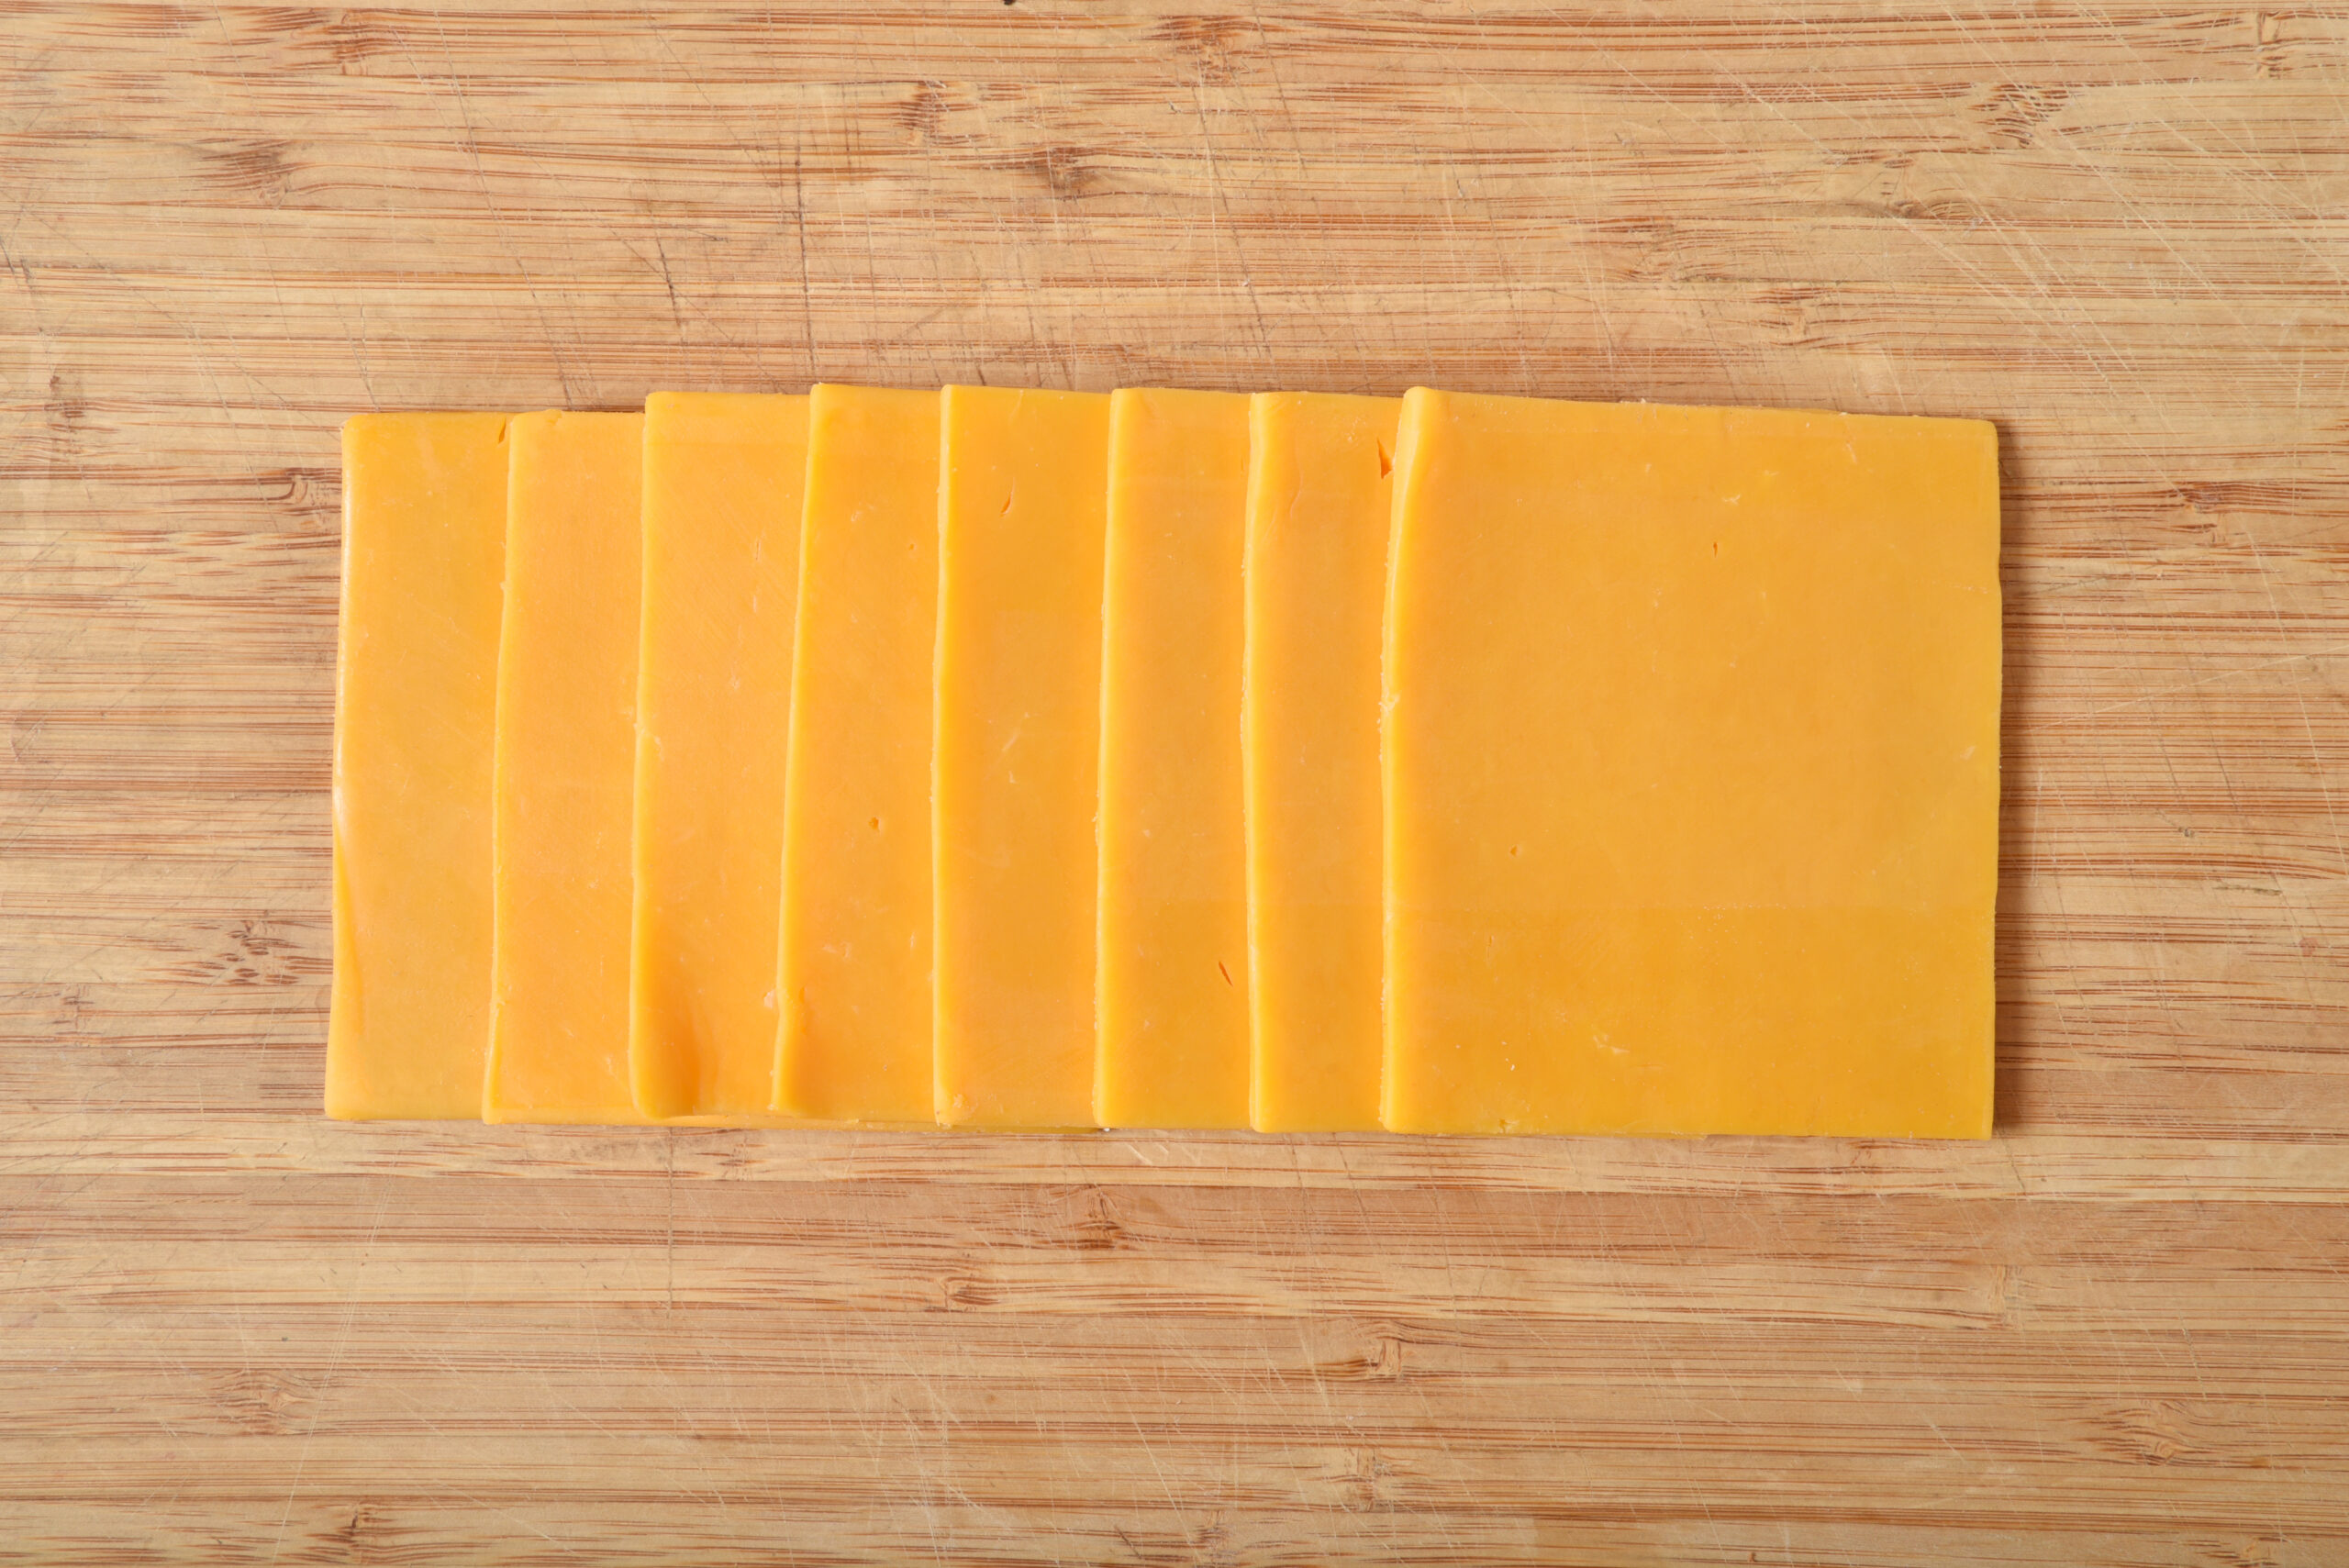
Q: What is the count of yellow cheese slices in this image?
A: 8